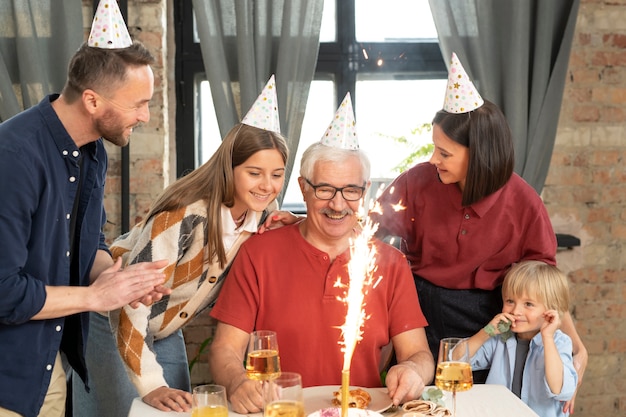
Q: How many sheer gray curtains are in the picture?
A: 3